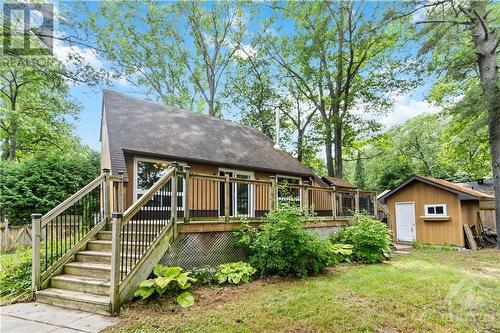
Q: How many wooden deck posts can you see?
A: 12